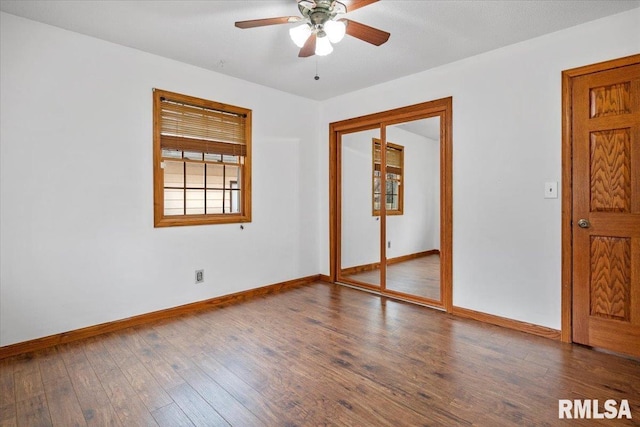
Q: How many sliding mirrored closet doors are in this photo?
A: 2